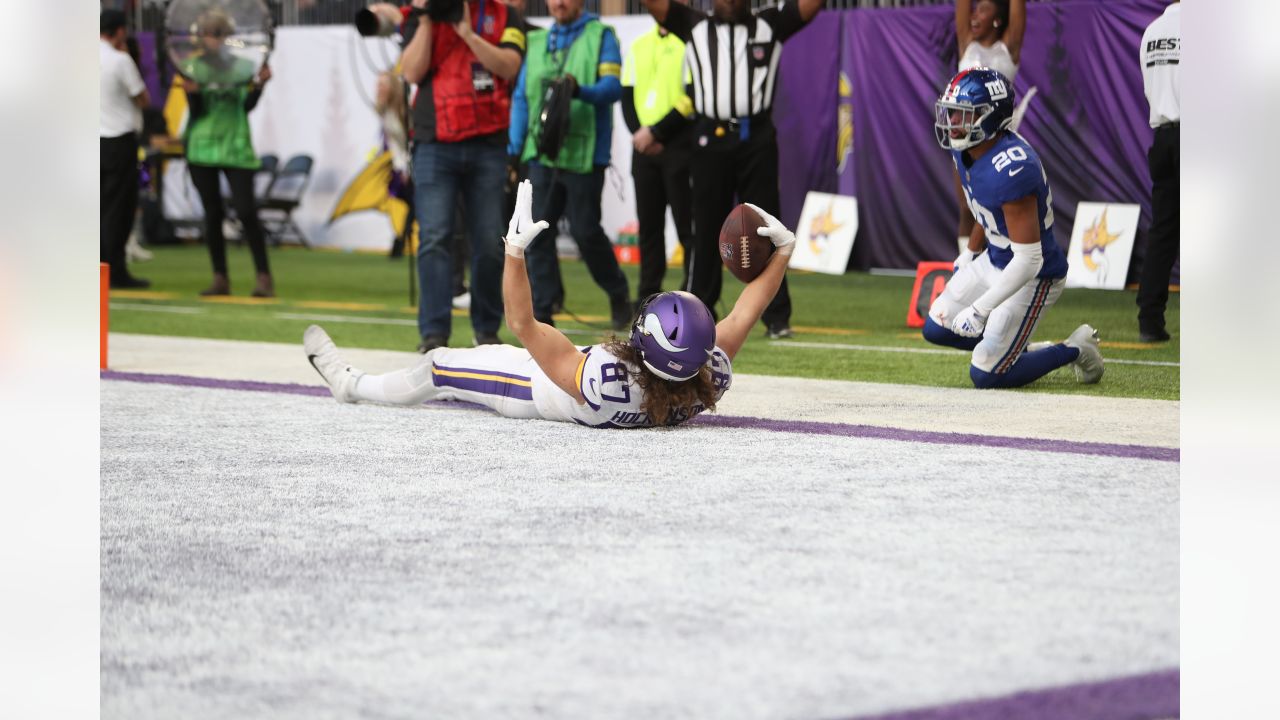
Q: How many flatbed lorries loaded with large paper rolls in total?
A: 0